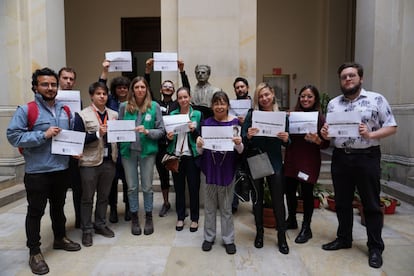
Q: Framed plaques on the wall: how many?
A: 1